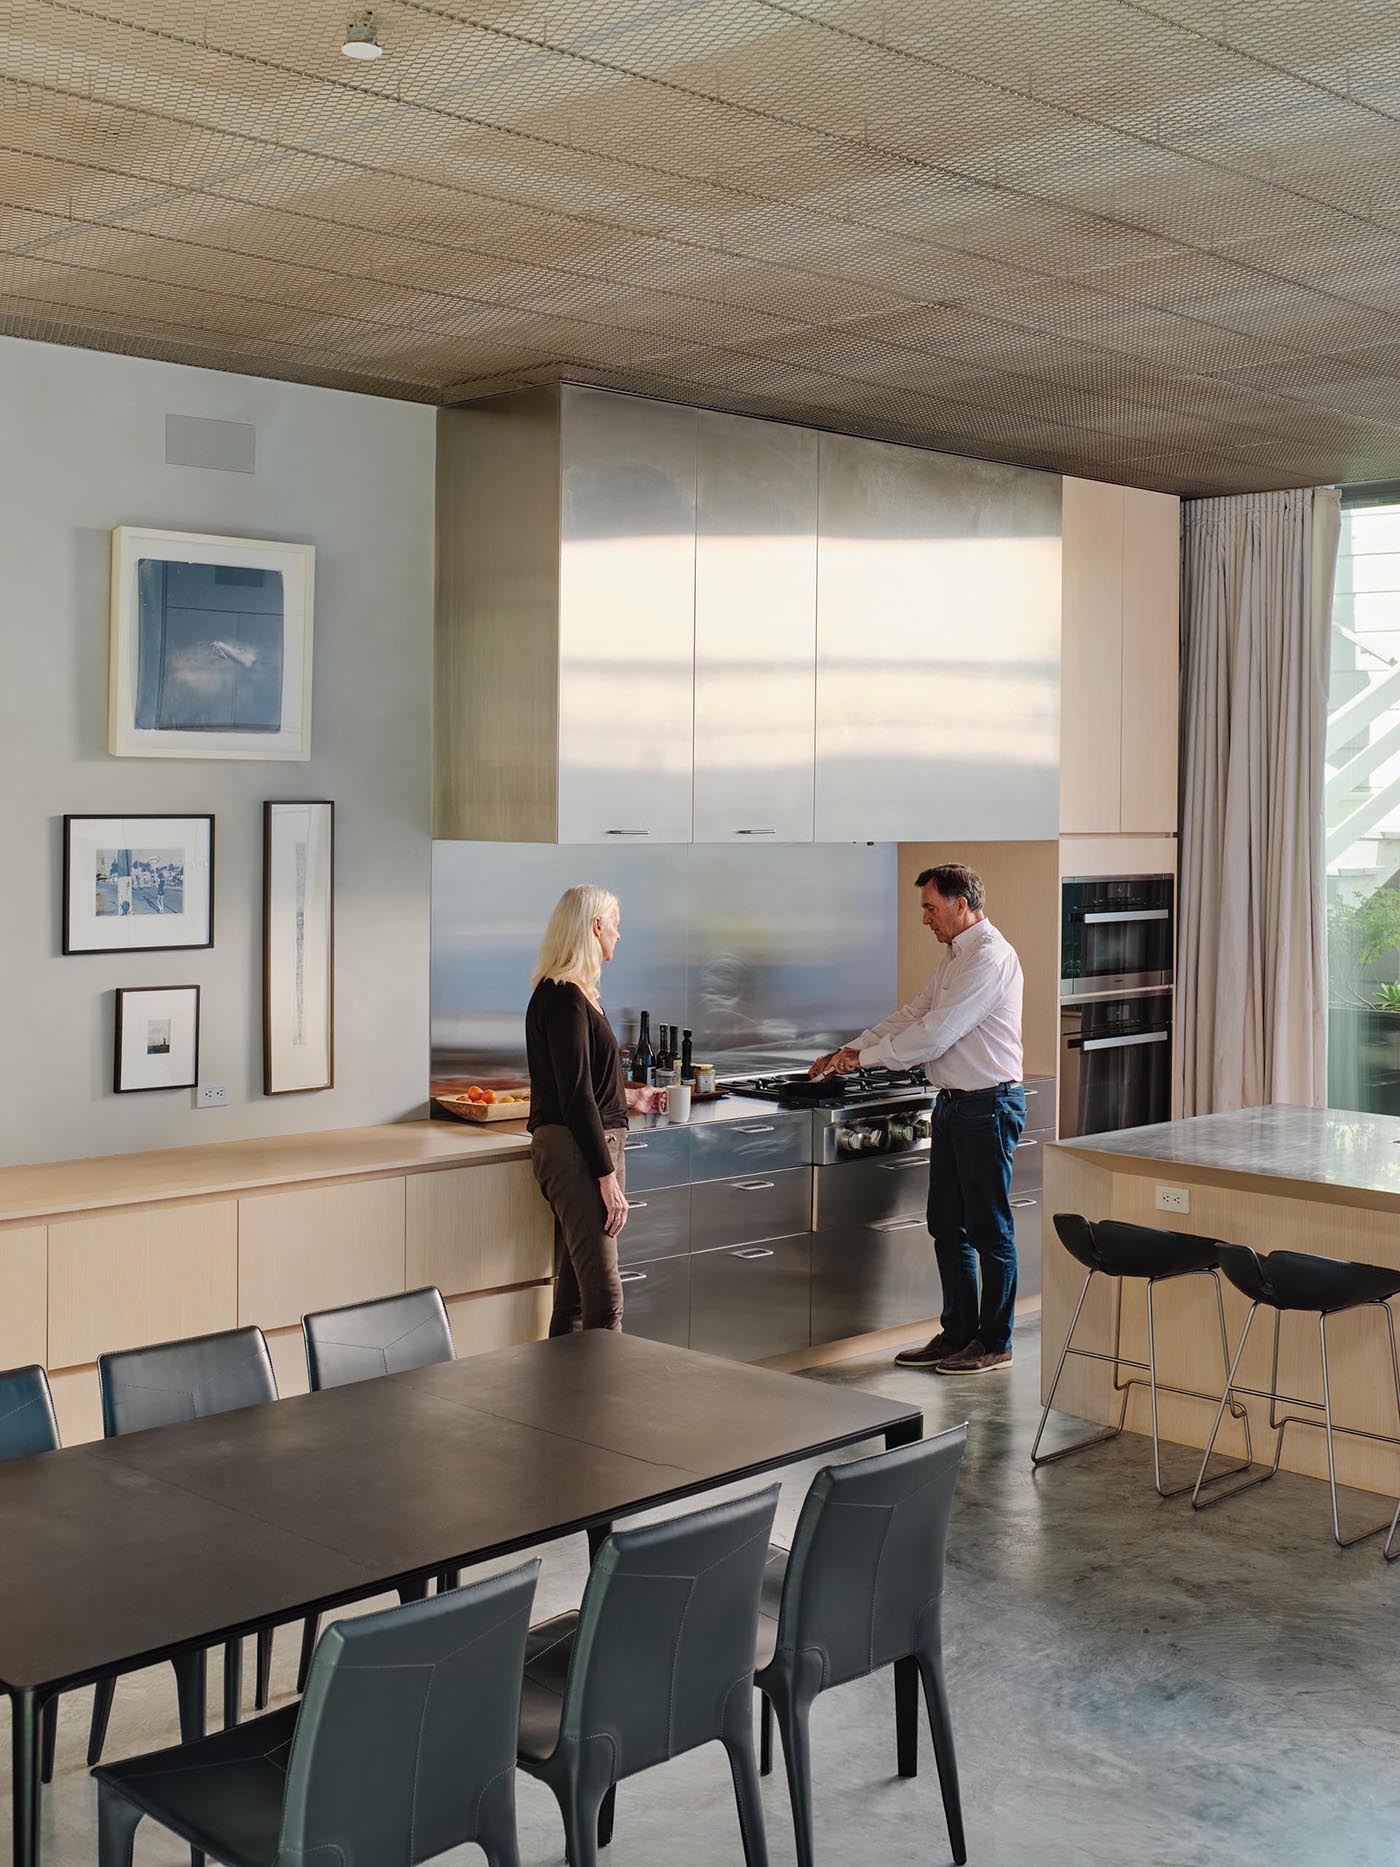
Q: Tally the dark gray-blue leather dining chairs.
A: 6